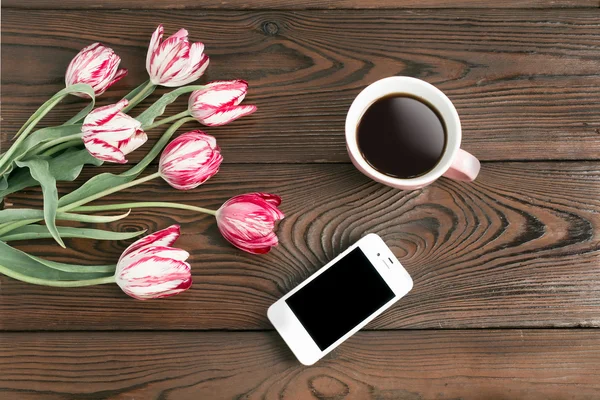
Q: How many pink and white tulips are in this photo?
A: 7